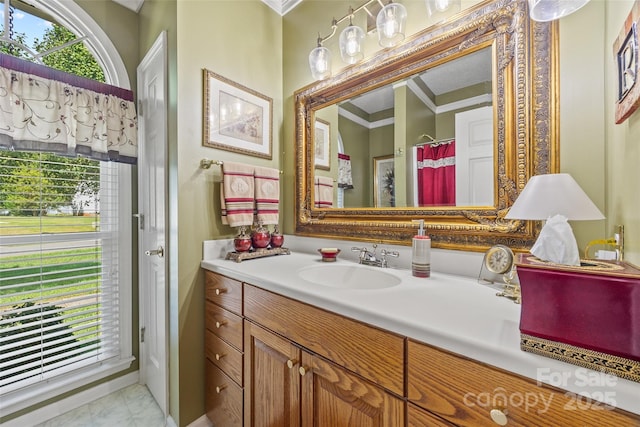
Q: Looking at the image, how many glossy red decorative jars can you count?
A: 3